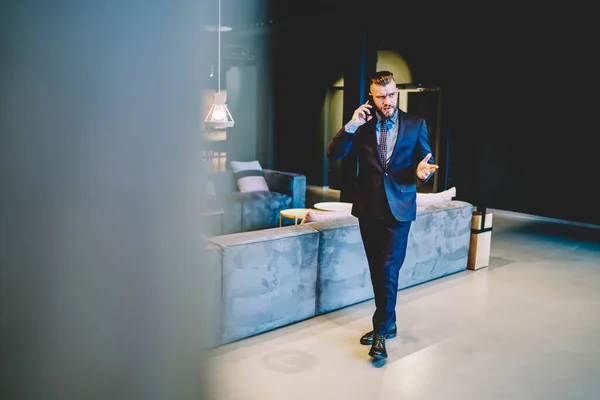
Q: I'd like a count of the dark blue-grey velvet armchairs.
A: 1